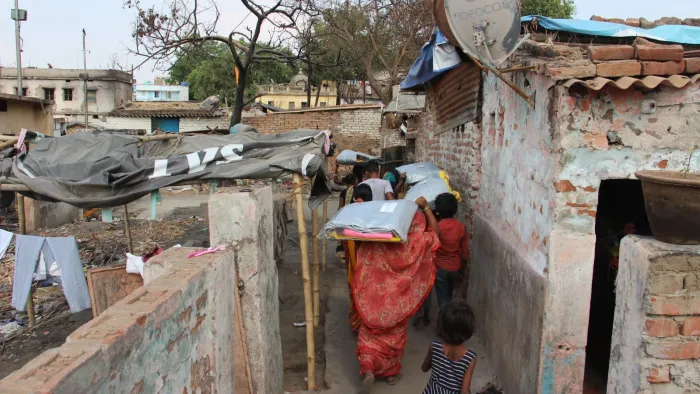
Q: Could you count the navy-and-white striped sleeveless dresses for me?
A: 1